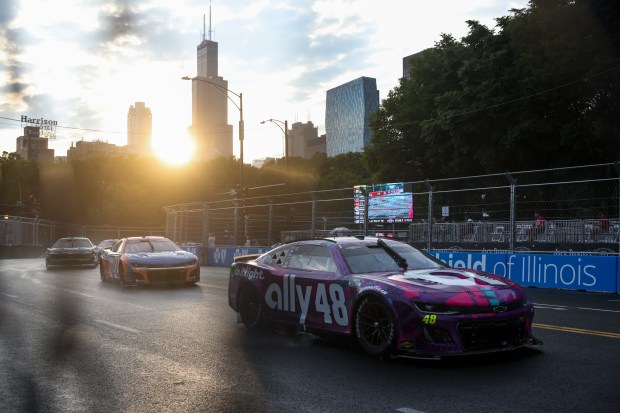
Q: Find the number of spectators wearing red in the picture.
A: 2